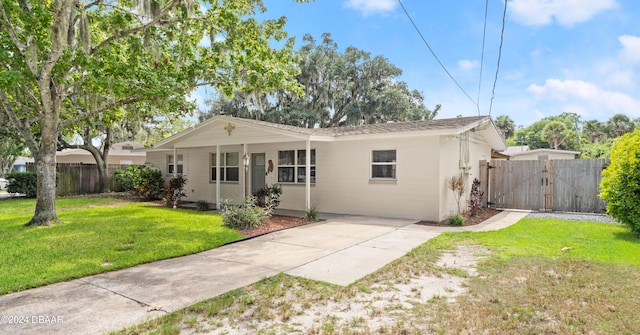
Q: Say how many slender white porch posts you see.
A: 4